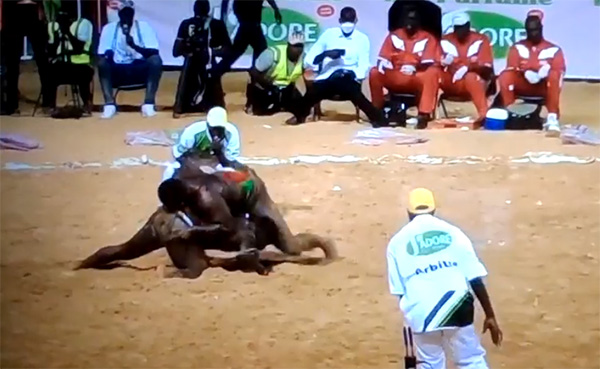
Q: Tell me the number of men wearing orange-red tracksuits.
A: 3